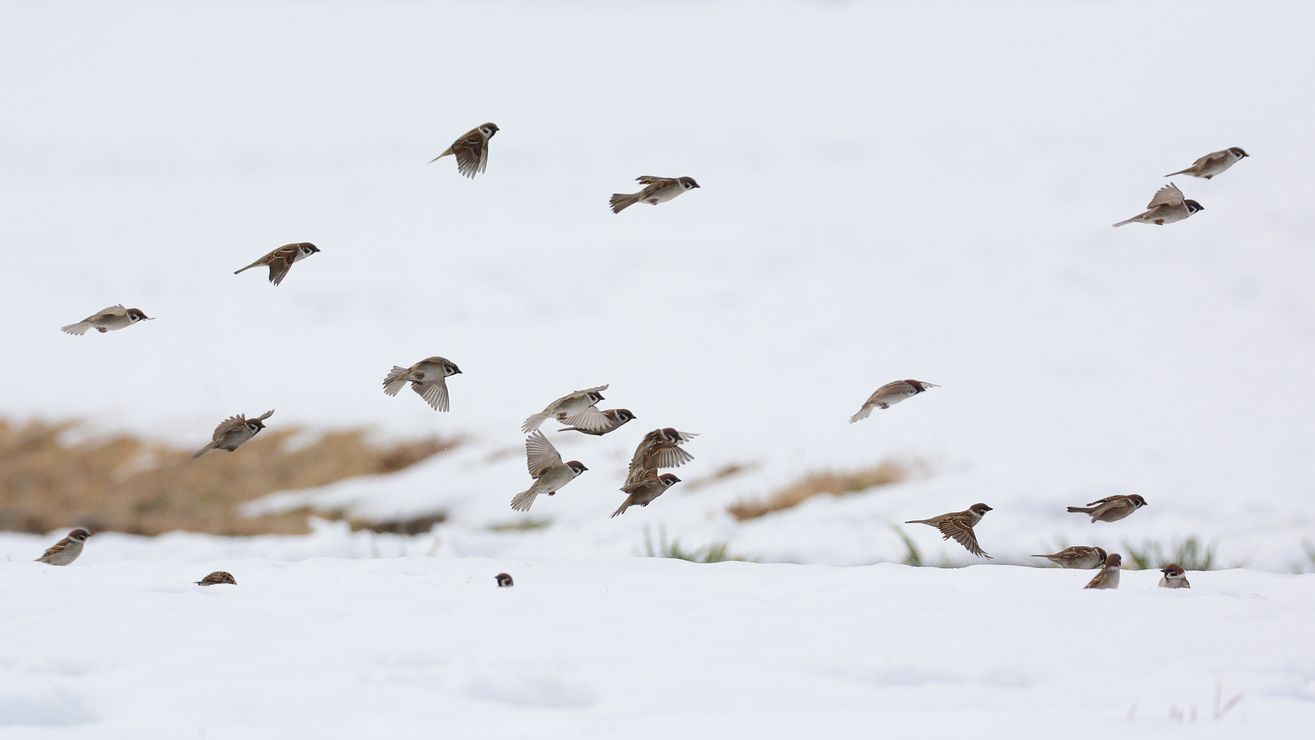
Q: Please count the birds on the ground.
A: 6